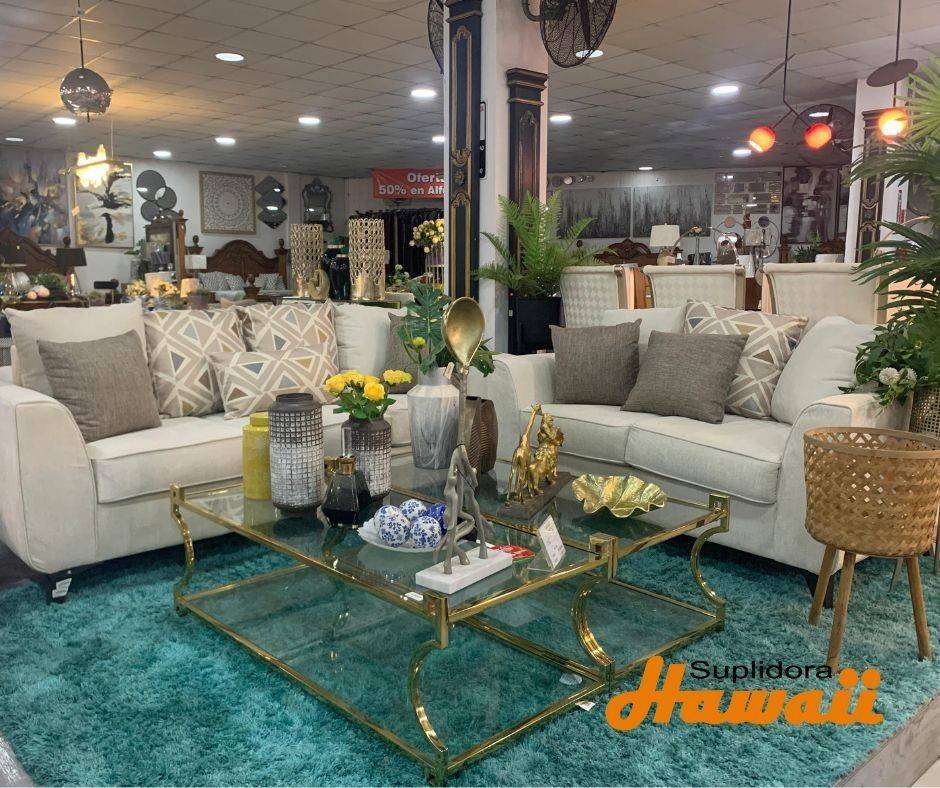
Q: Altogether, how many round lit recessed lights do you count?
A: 14